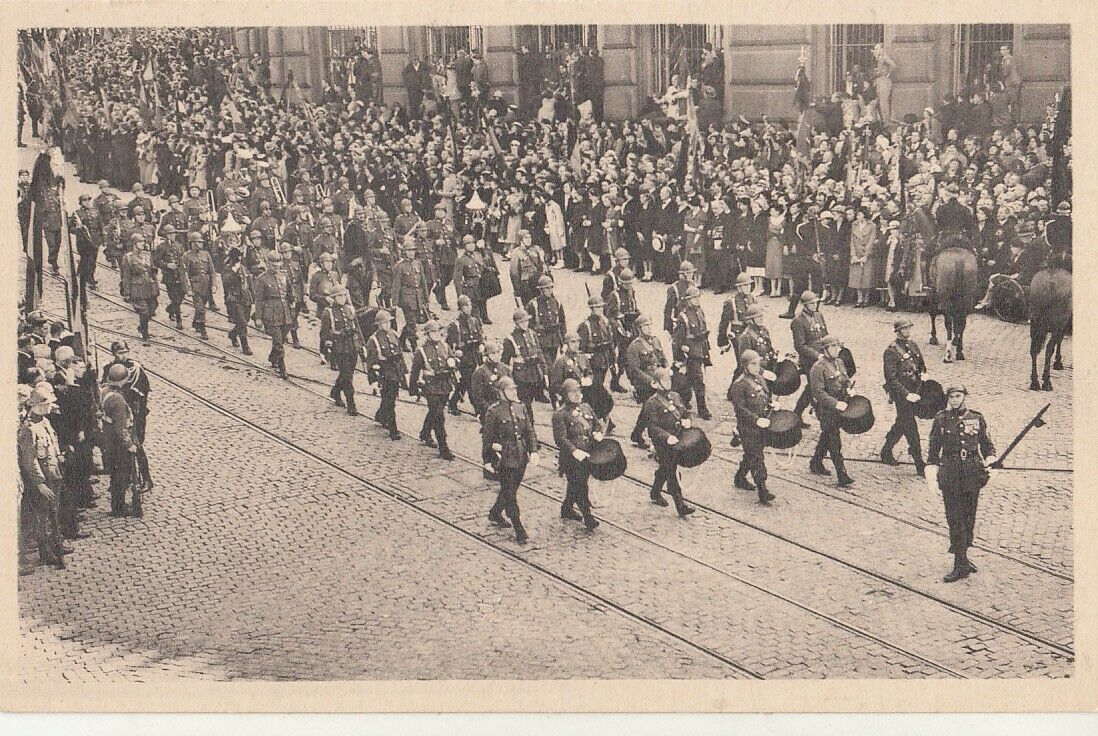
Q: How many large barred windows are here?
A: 6